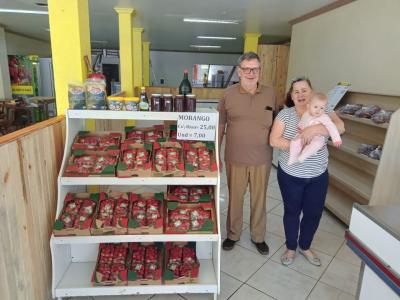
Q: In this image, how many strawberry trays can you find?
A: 15